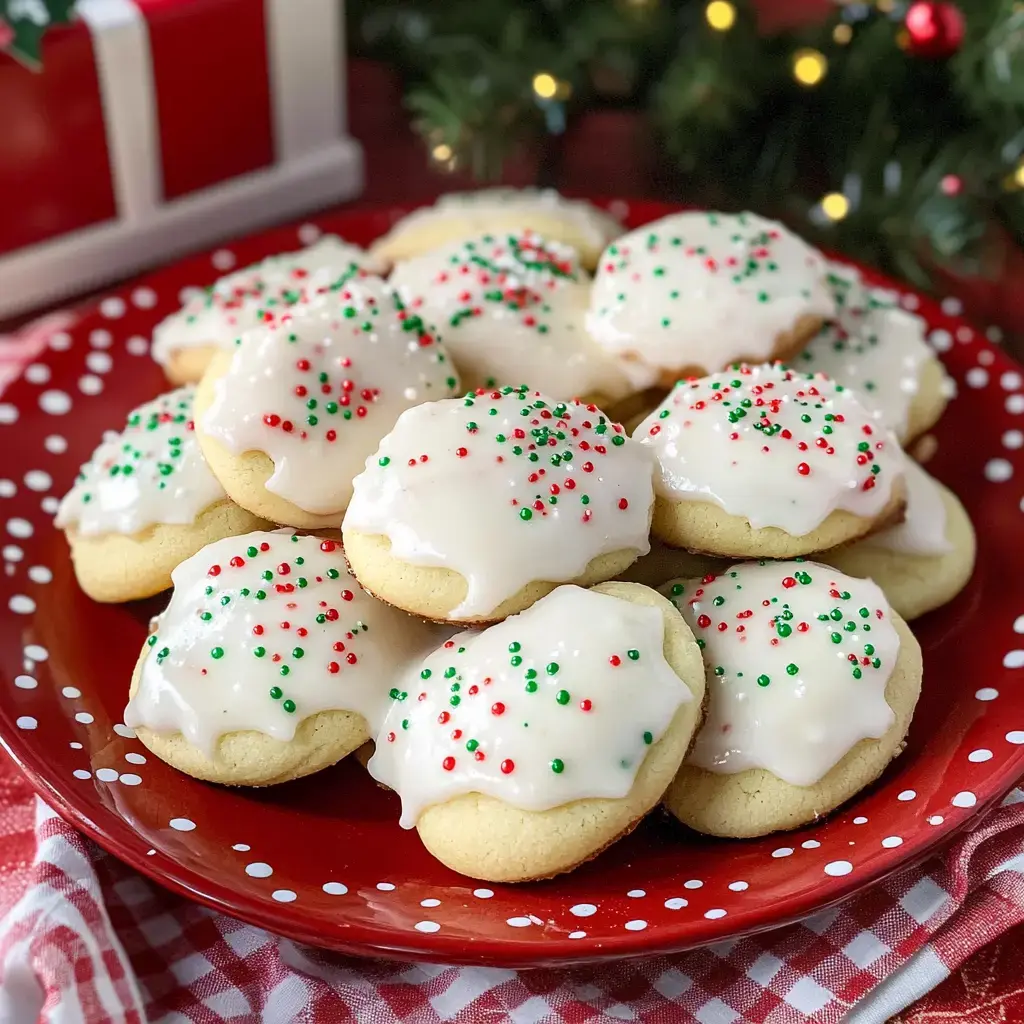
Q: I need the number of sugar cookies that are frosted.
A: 13